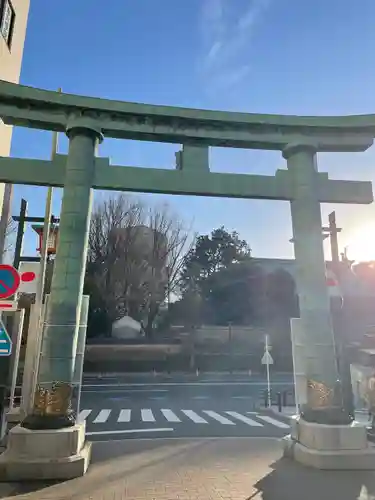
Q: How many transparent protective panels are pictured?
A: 2